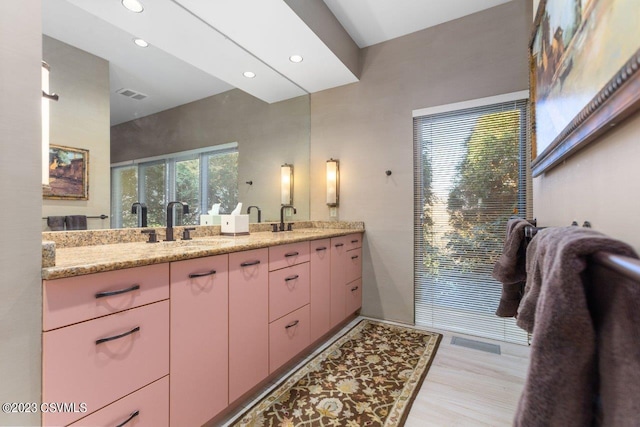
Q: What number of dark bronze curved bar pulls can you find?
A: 13